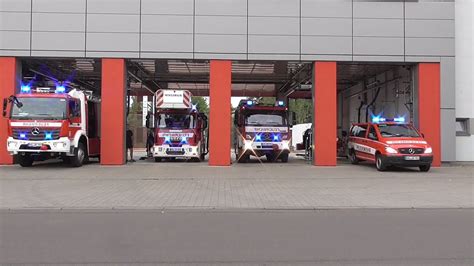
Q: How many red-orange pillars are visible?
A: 5